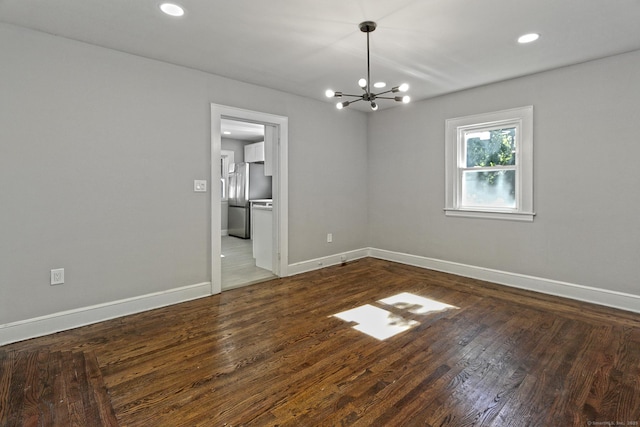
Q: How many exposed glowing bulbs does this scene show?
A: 6